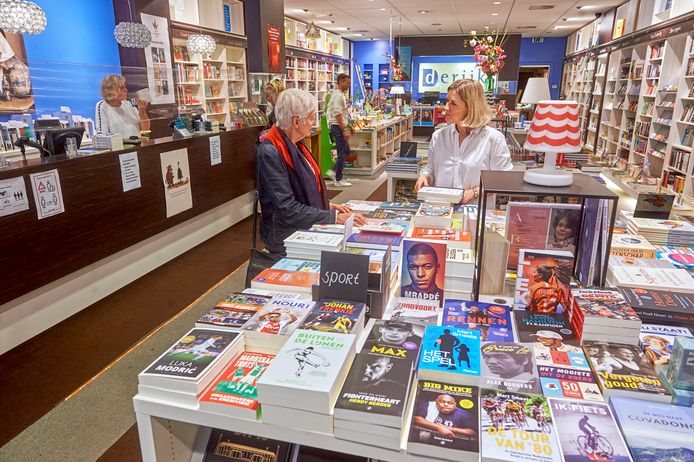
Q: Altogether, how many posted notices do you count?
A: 5